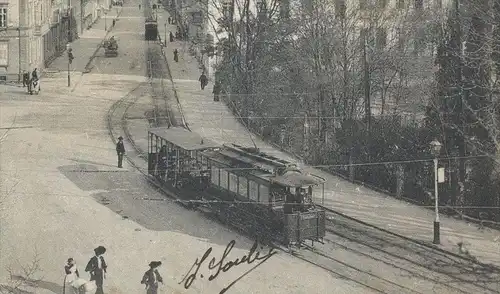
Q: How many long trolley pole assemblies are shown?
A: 1